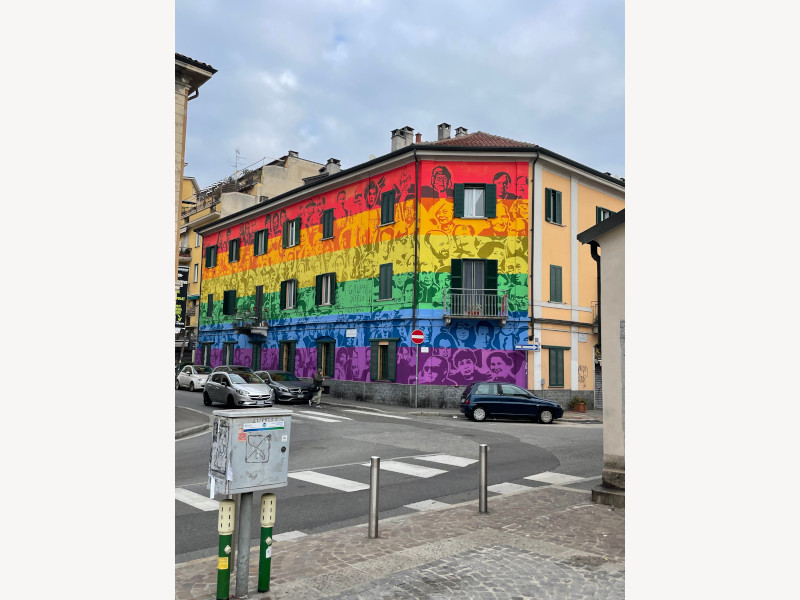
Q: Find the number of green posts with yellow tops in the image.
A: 2